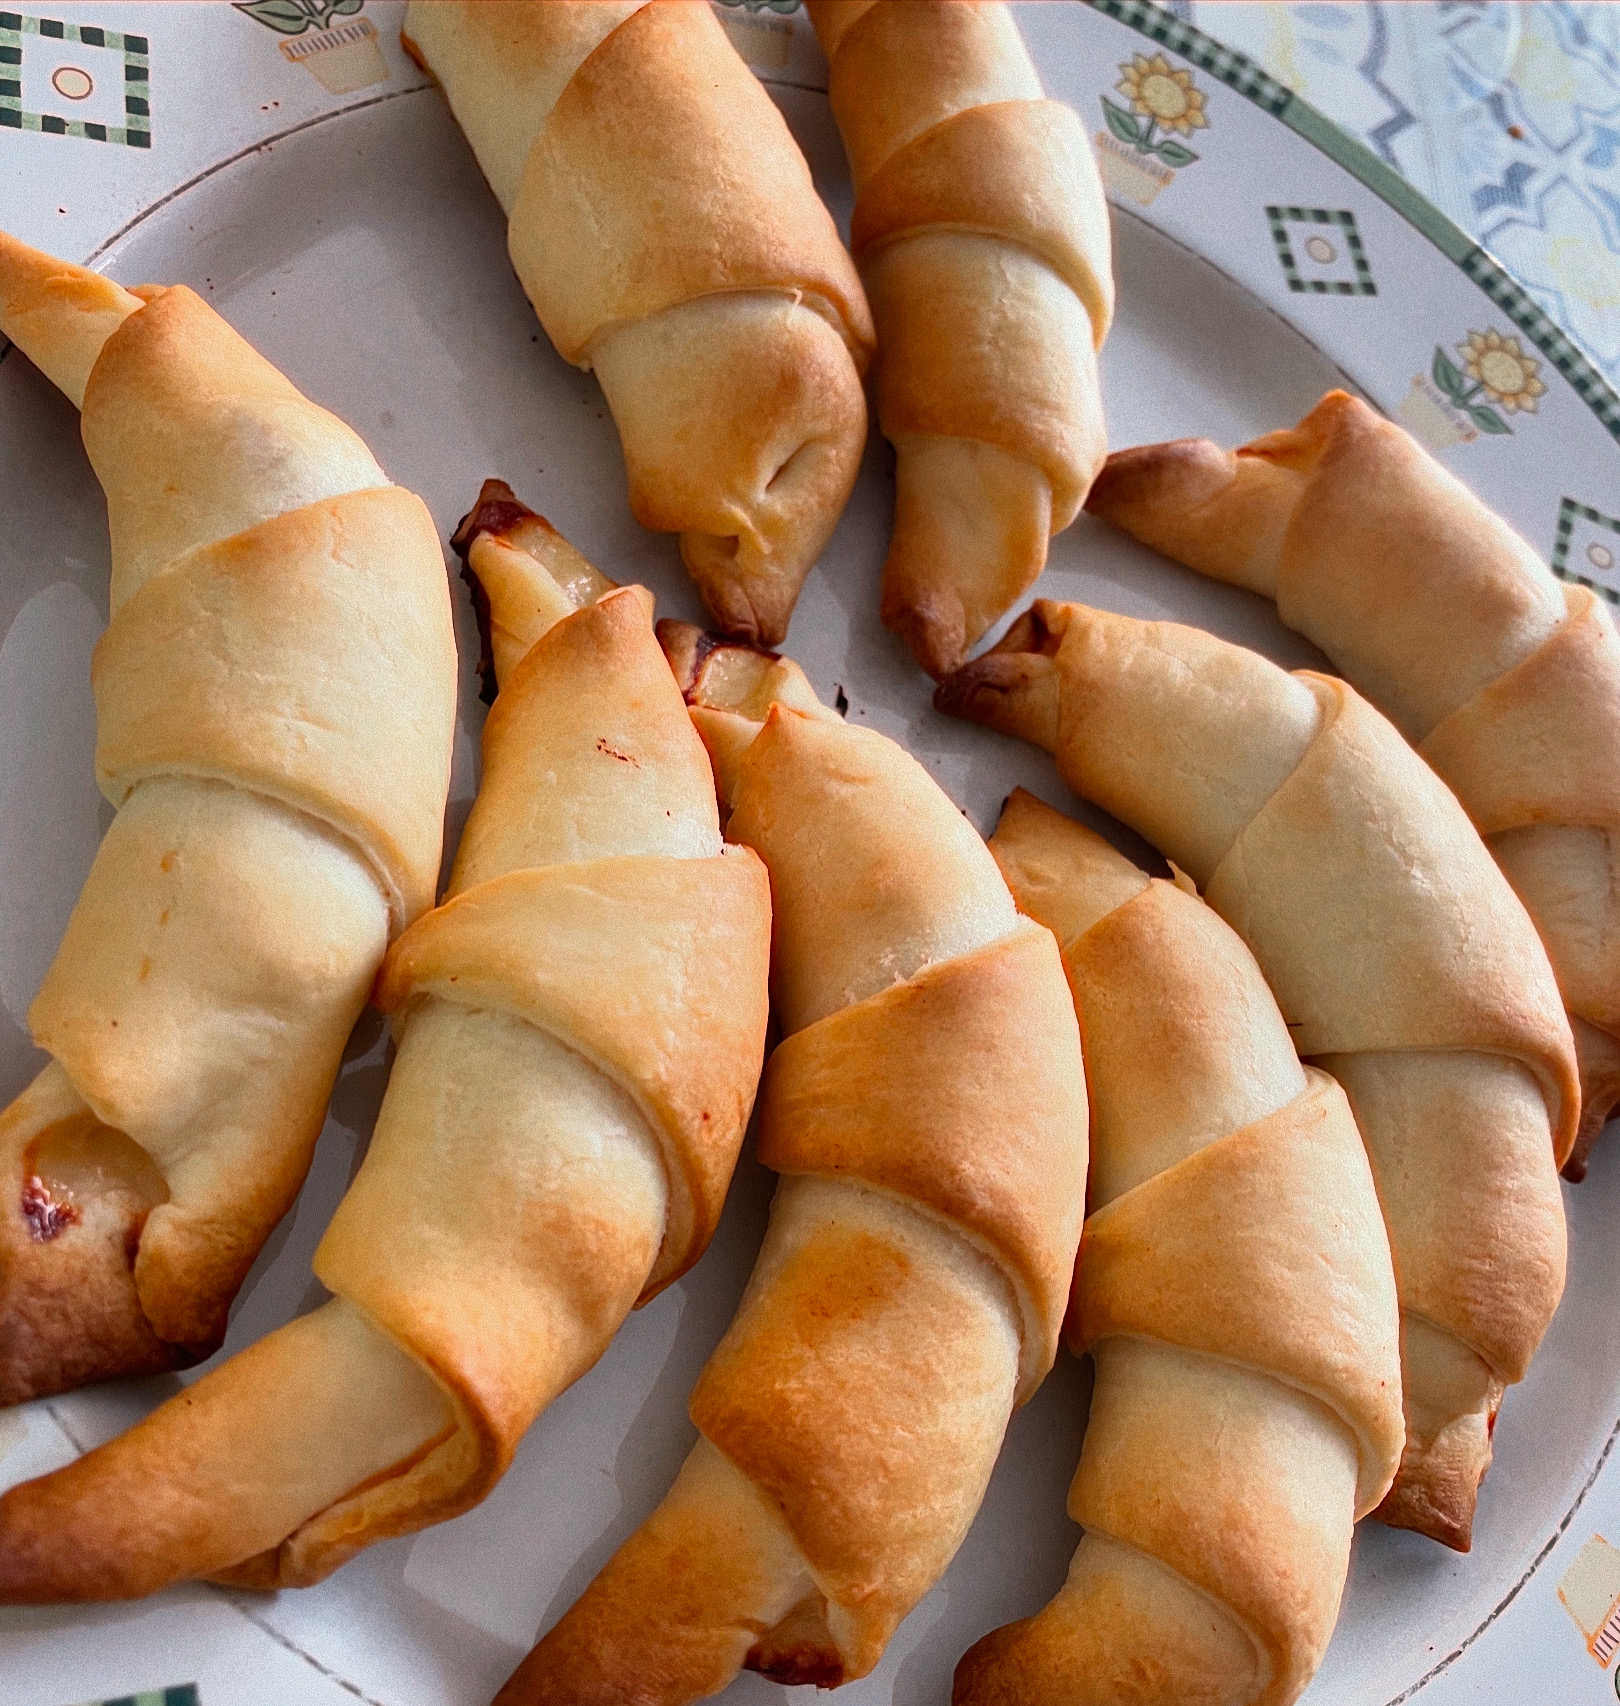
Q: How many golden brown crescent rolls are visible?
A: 8